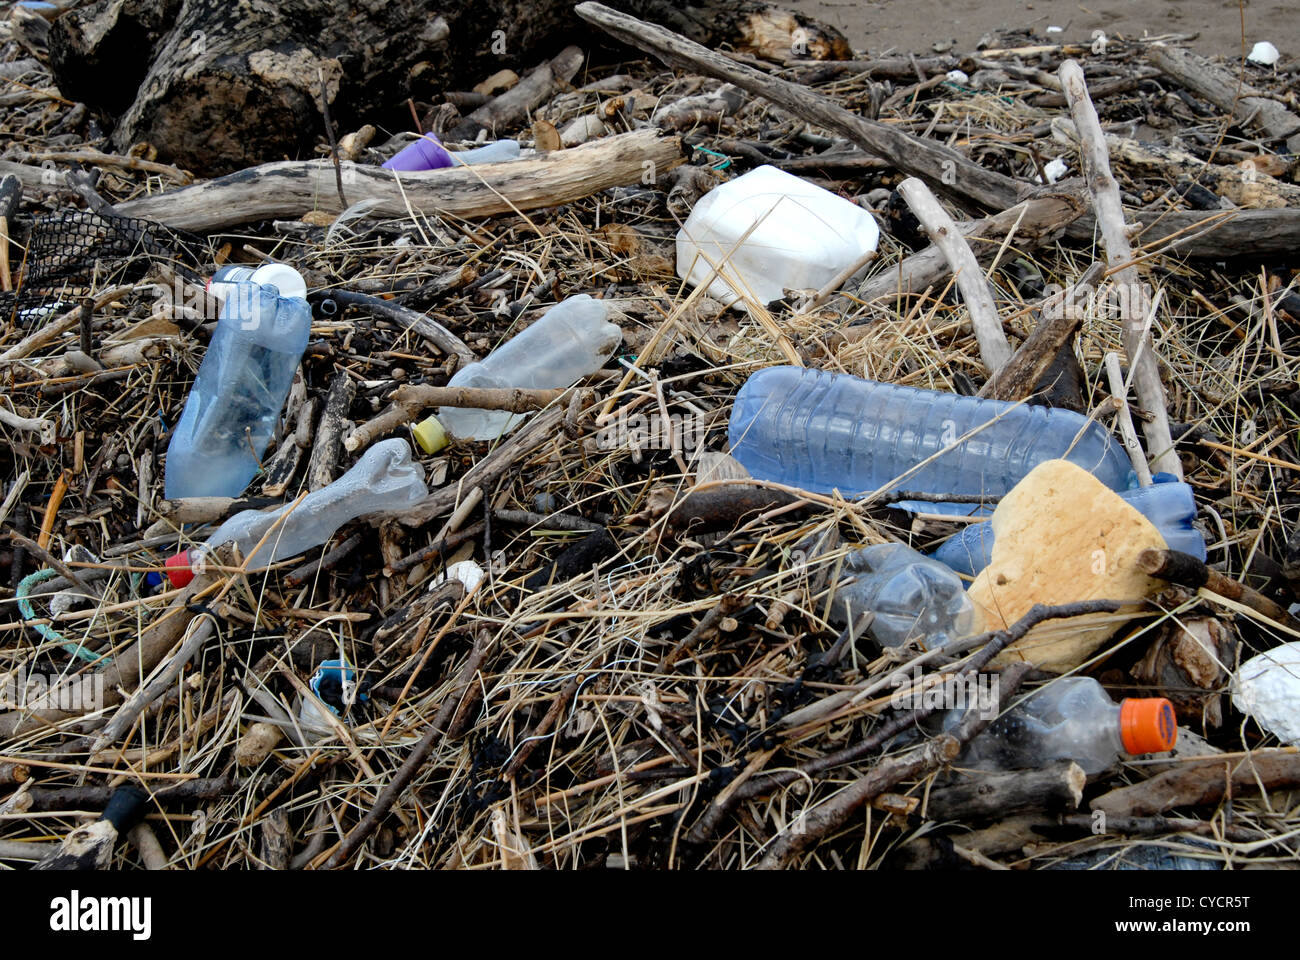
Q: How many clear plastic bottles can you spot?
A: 4